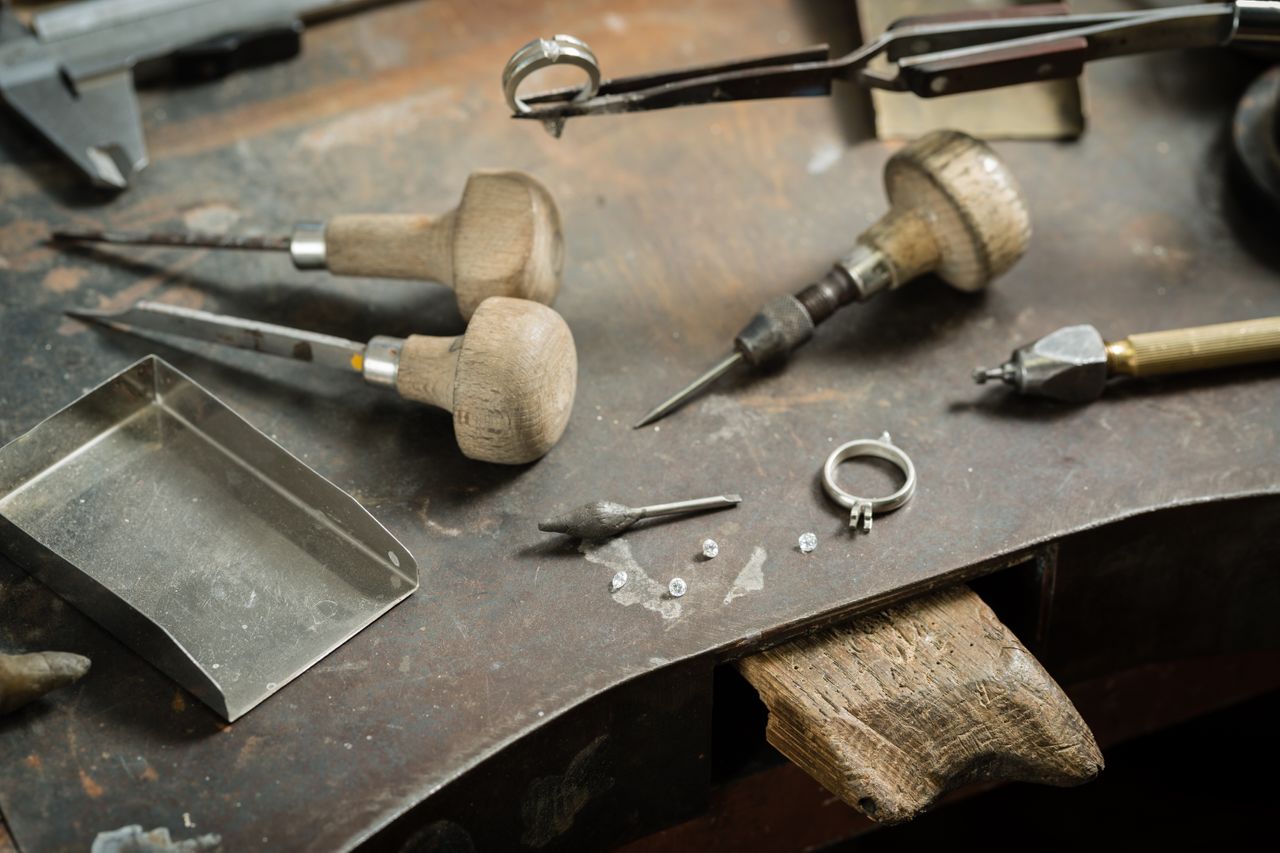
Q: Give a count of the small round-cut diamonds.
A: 4